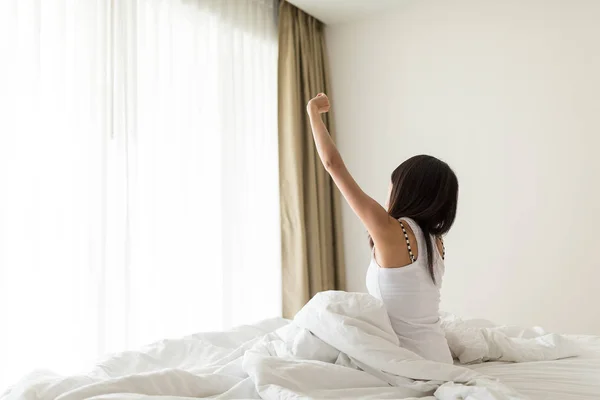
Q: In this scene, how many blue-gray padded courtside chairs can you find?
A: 0